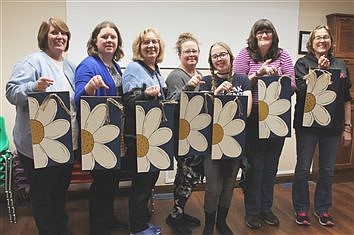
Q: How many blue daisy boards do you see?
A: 7